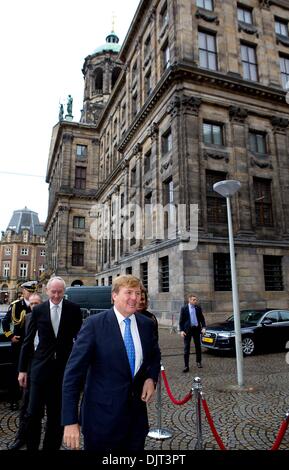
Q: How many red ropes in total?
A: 2